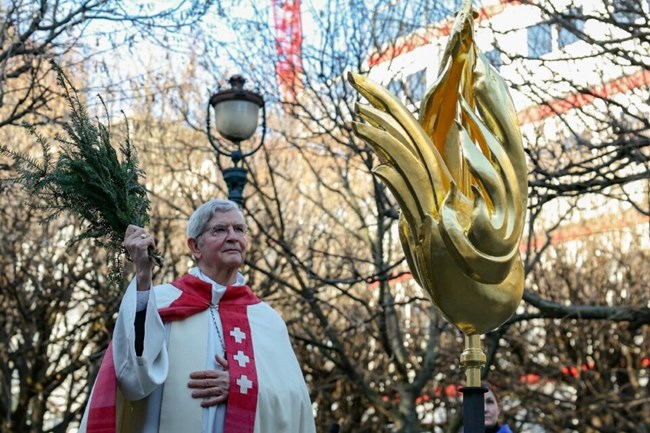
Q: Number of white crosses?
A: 3